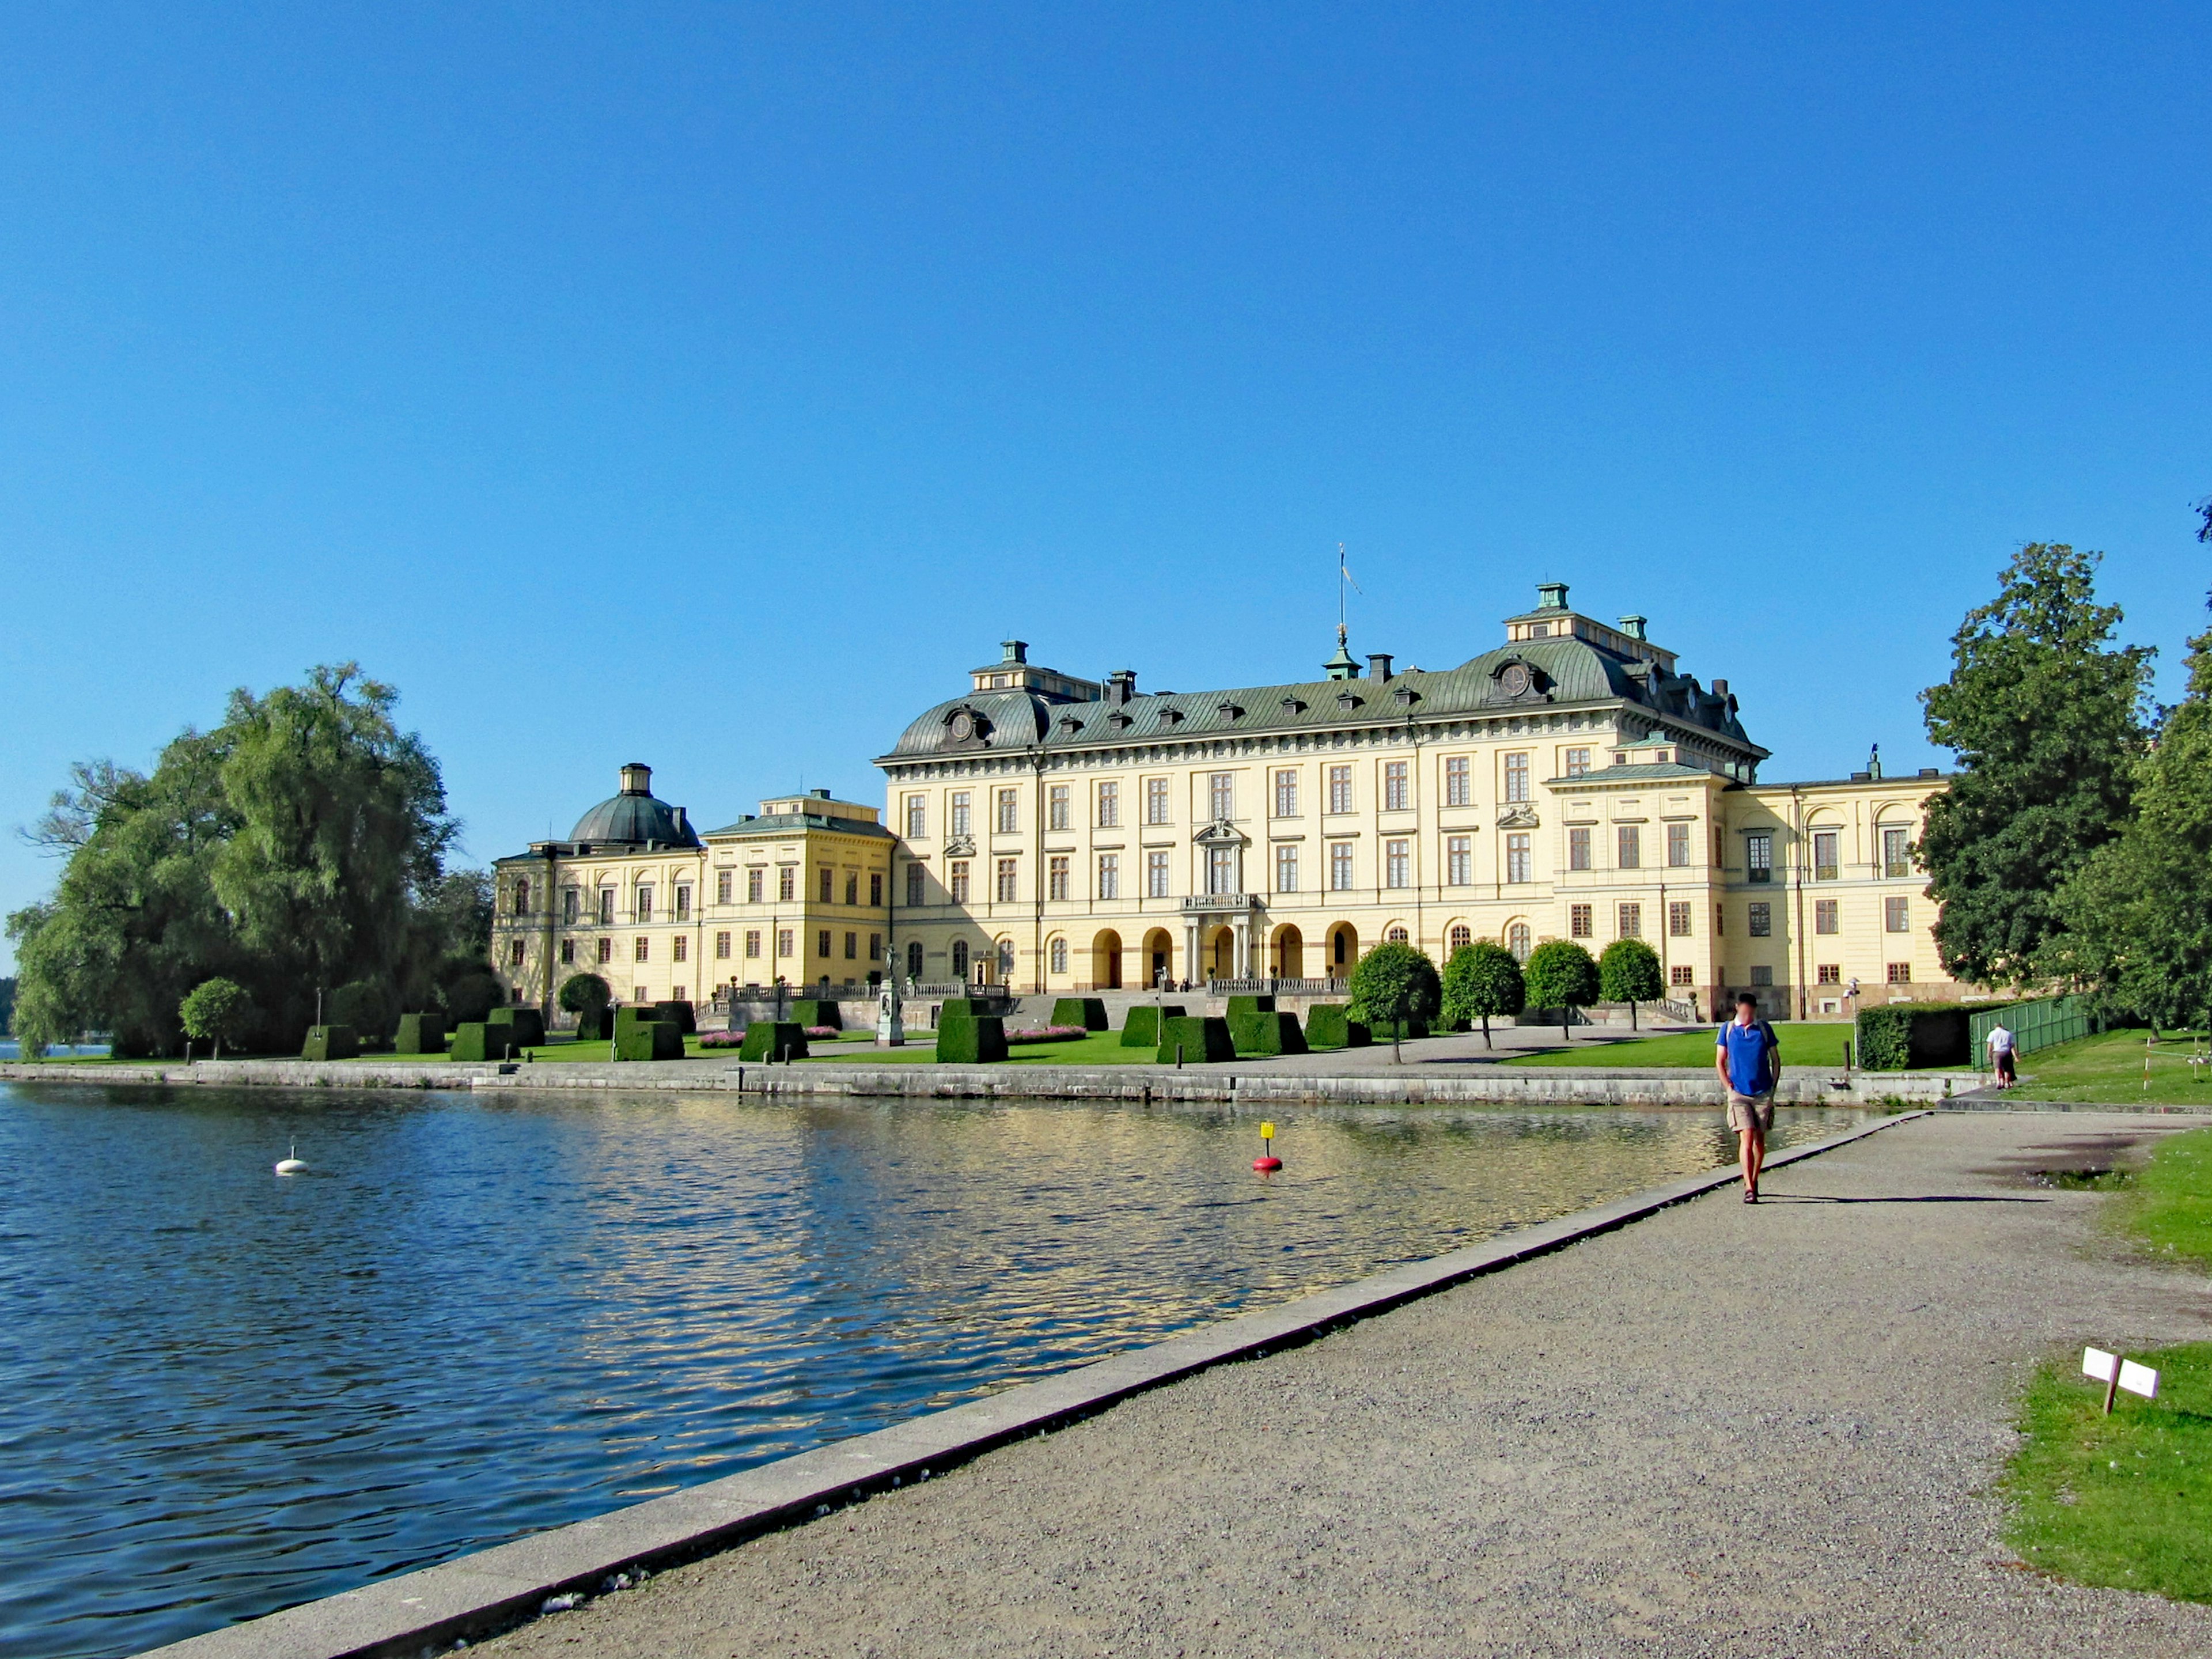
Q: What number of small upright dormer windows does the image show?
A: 7